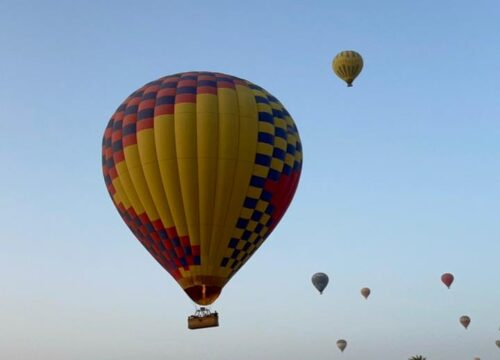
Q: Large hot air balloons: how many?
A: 1